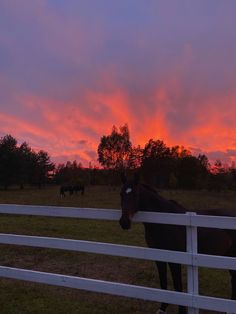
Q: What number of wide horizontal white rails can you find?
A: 3